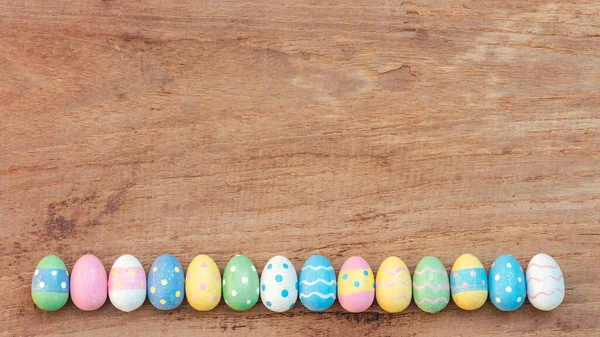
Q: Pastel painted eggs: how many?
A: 14